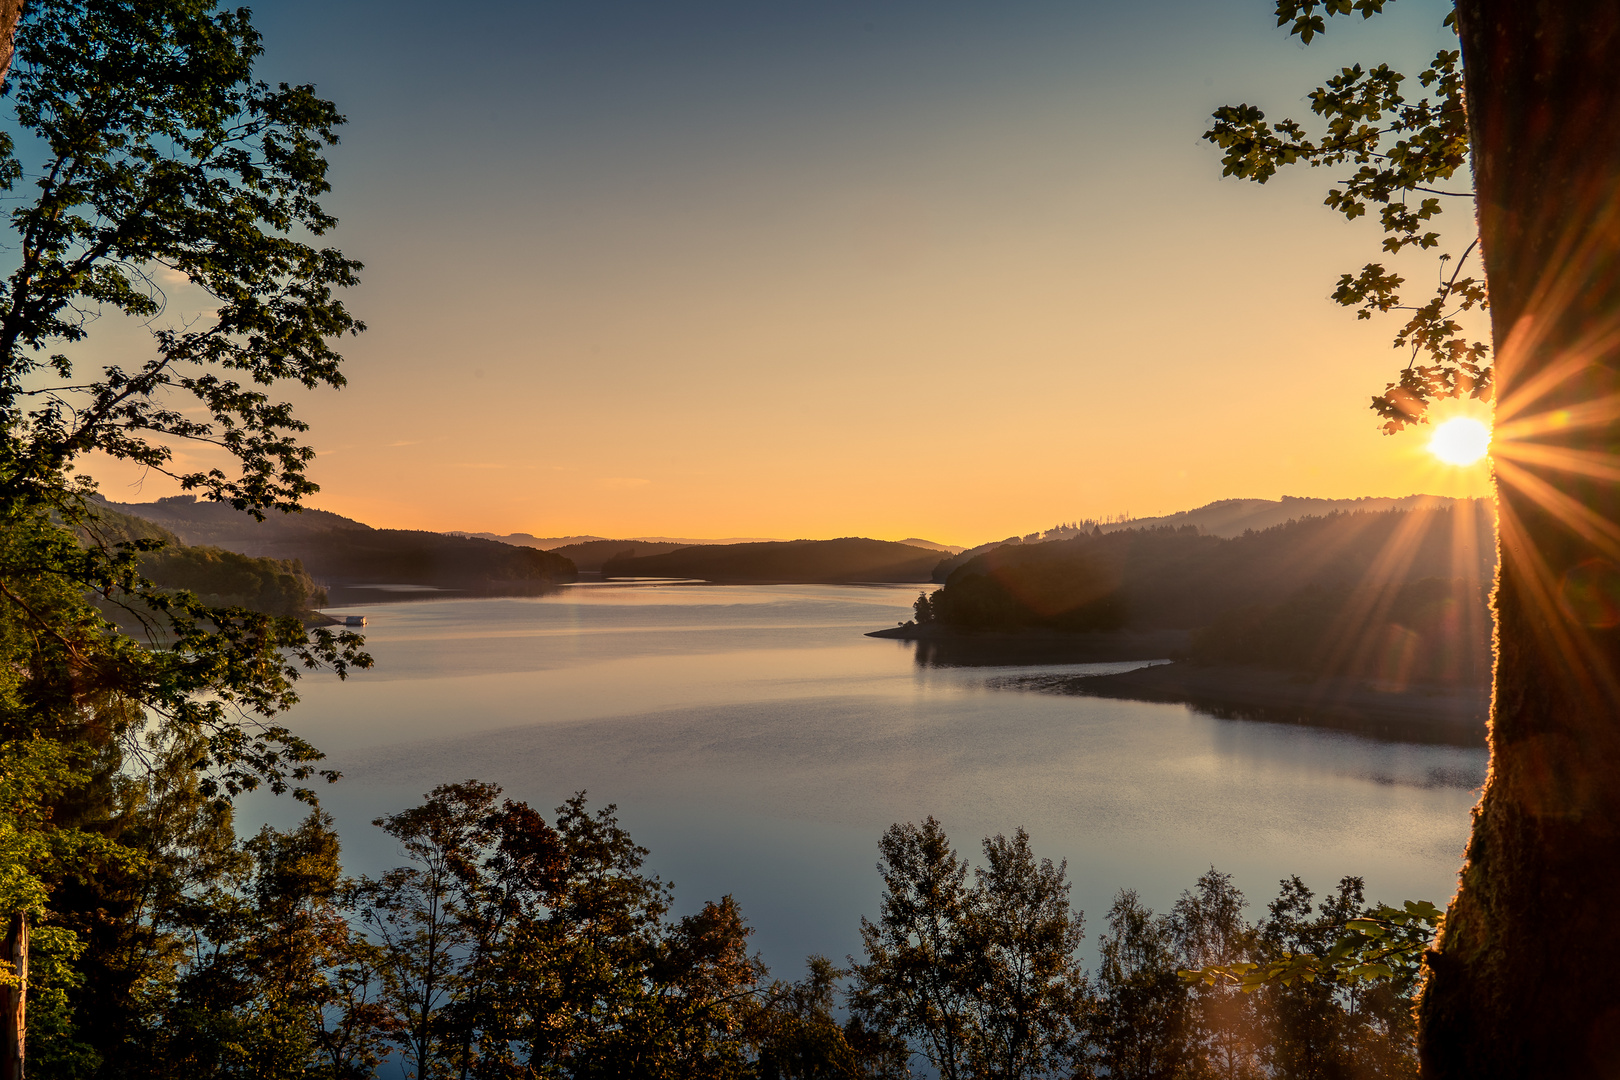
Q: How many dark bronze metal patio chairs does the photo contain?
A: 0